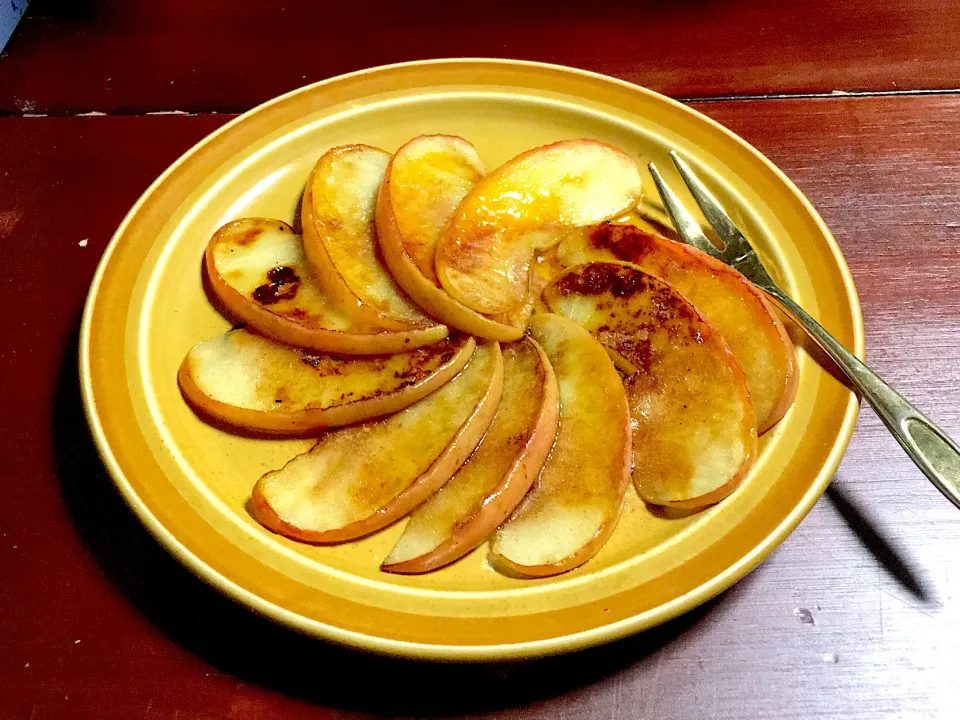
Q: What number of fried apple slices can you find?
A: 10